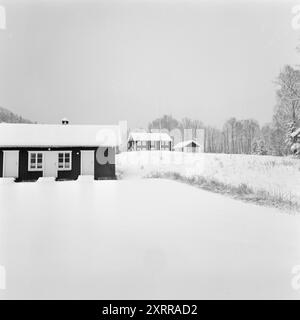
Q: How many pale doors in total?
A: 3